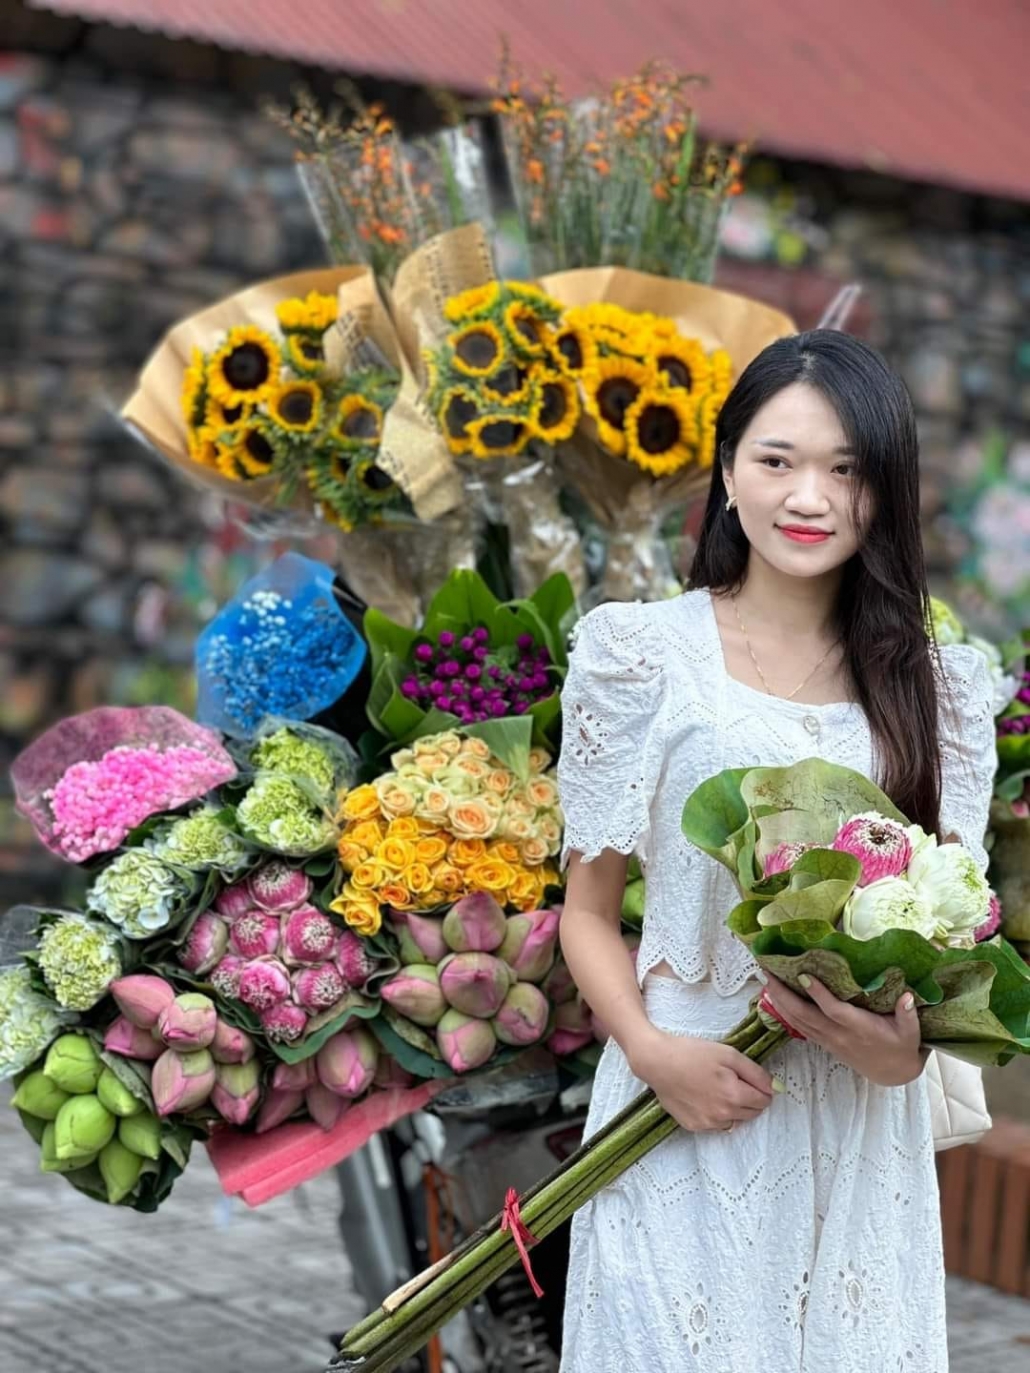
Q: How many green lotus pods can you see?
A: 7